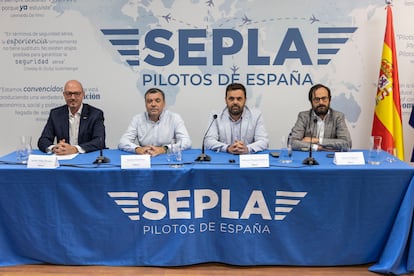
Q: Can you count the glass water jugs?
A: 4